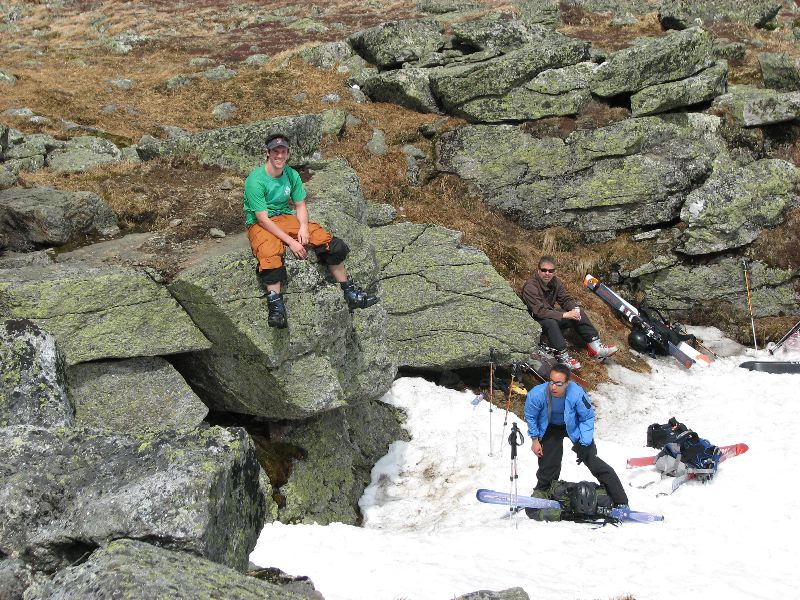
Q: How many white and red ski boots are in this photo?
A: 2